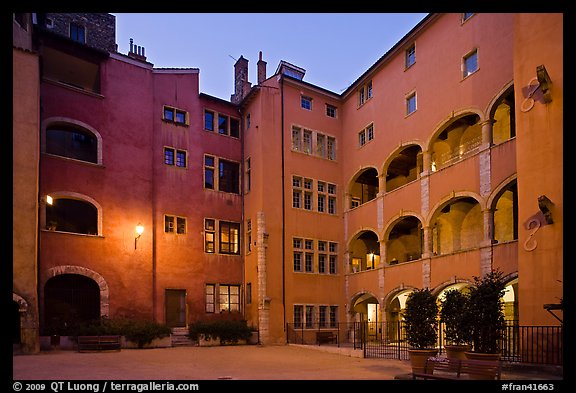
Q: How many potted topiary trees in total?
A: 3